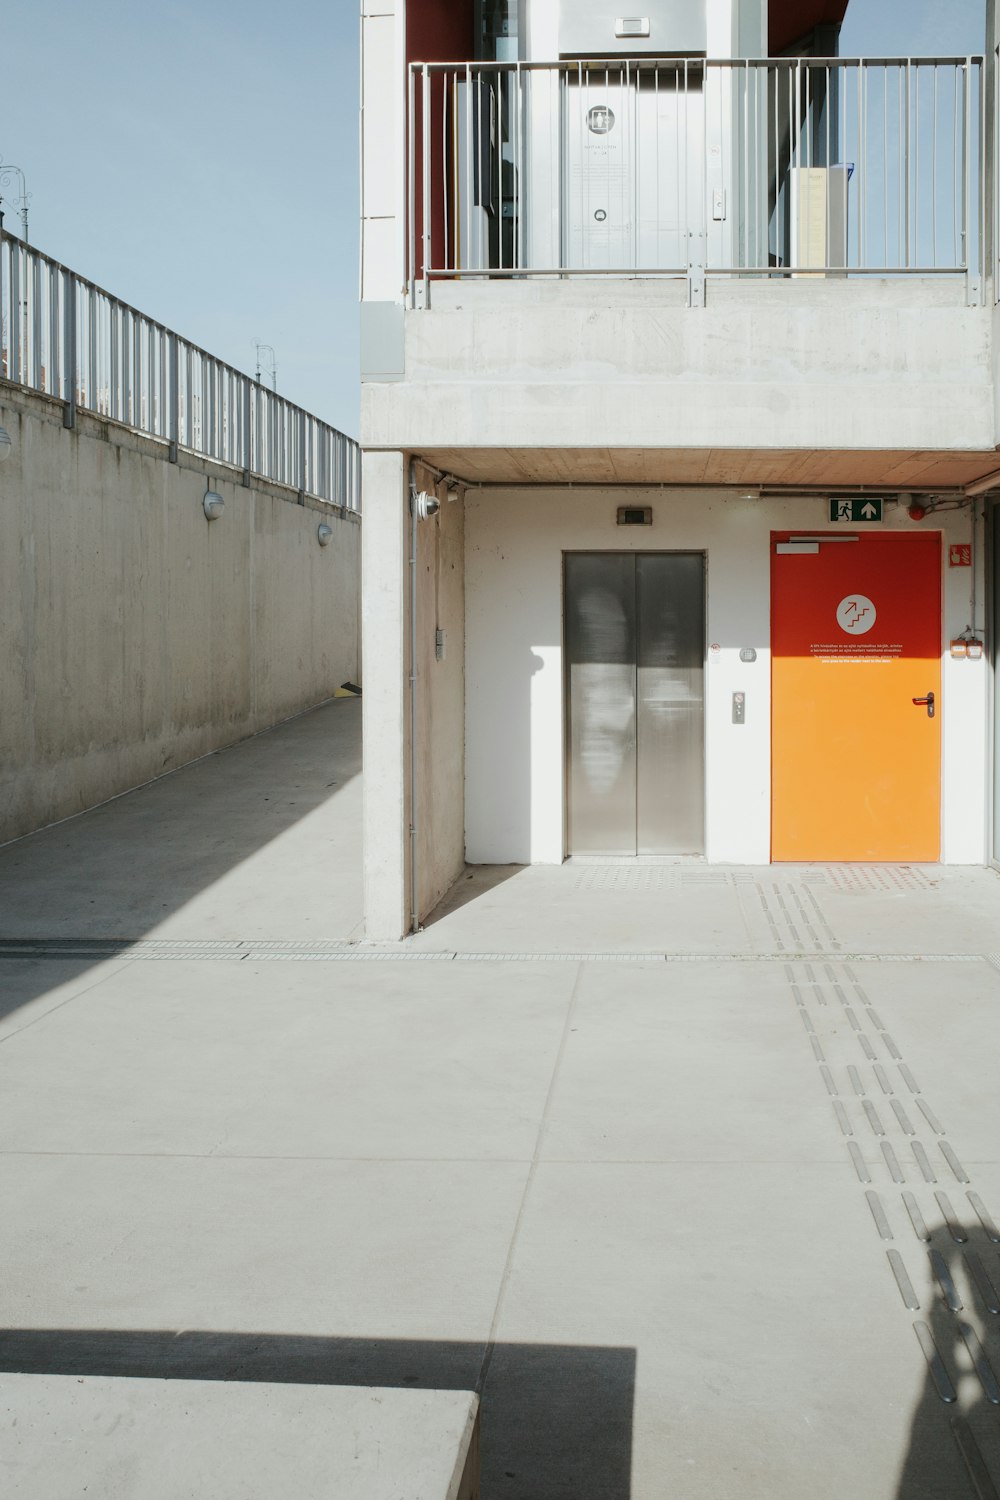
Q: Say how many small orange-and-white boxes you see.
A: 2